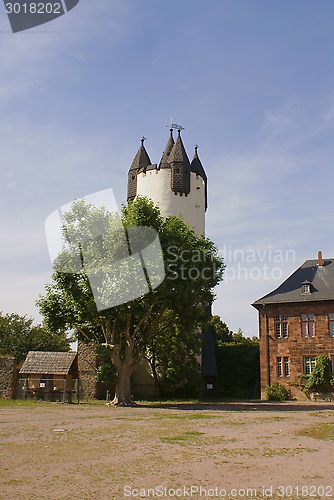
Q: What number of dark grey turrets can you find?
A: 4